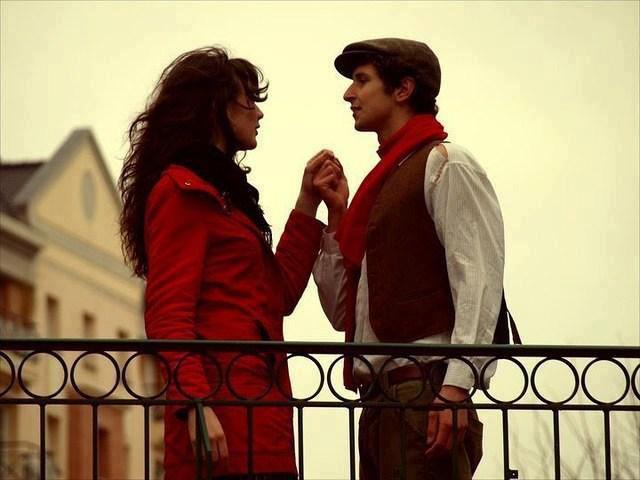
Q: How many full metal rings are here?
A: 12